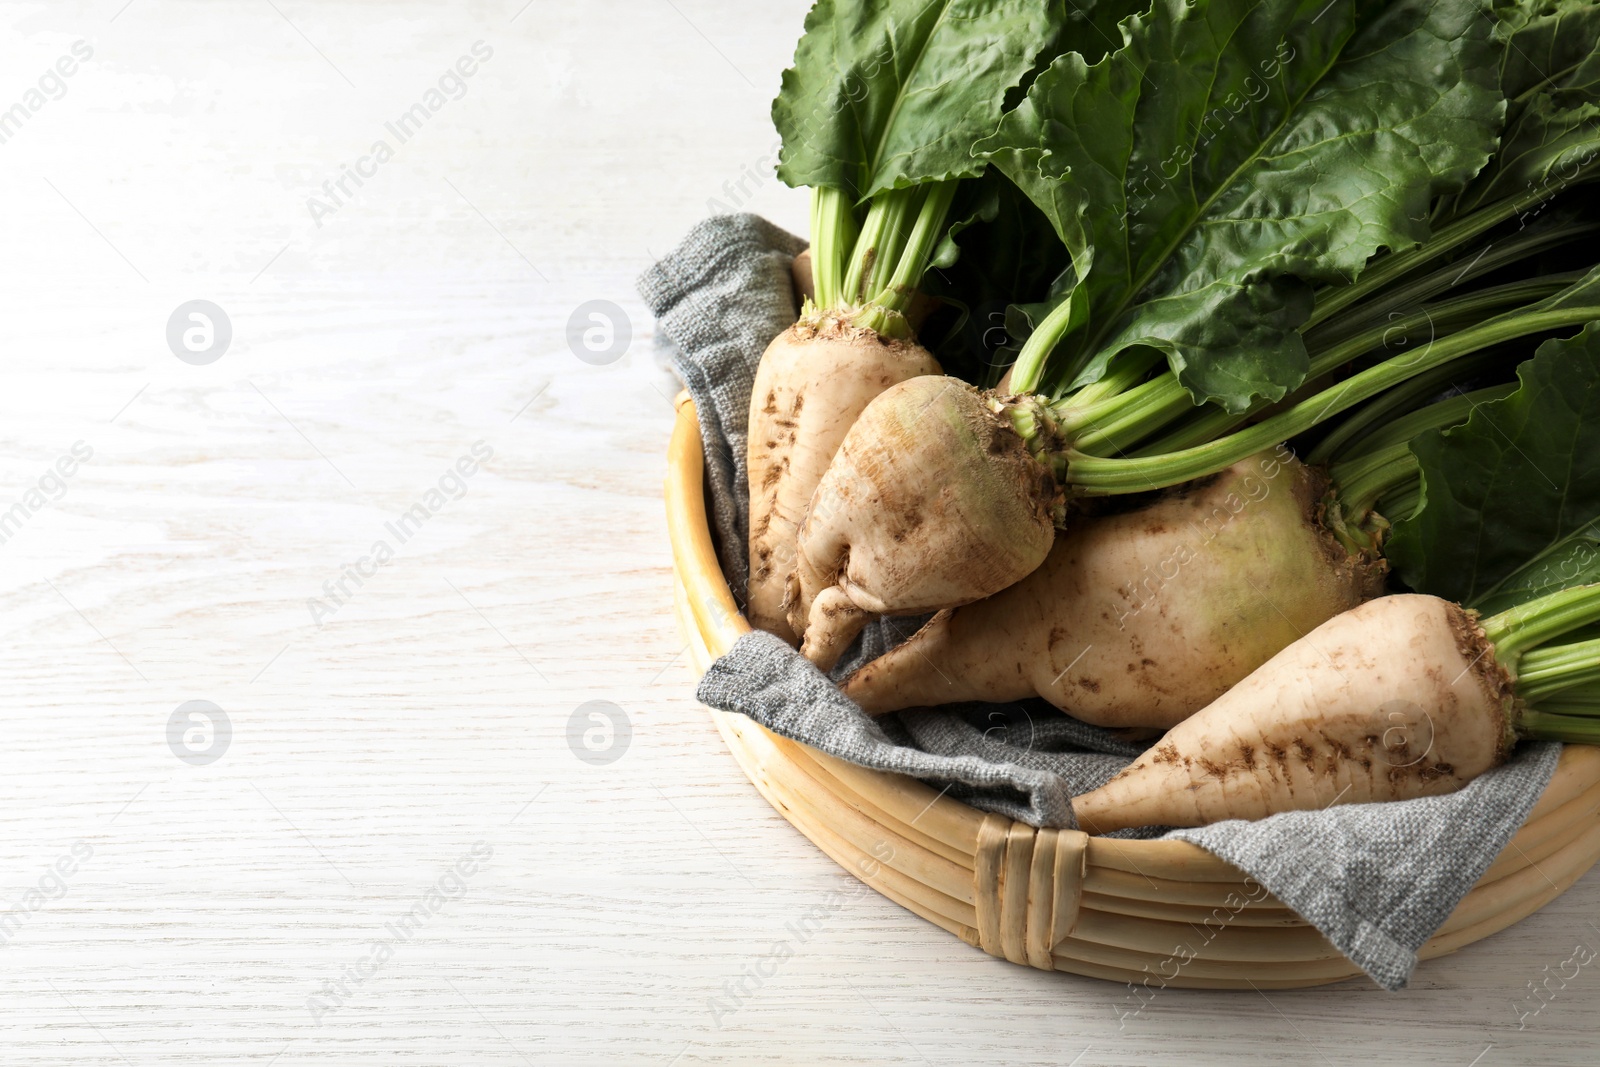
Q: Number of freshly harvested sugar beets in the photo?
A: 4